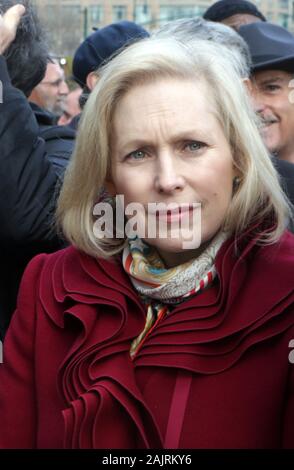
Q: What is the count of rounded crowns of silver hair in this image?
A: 1